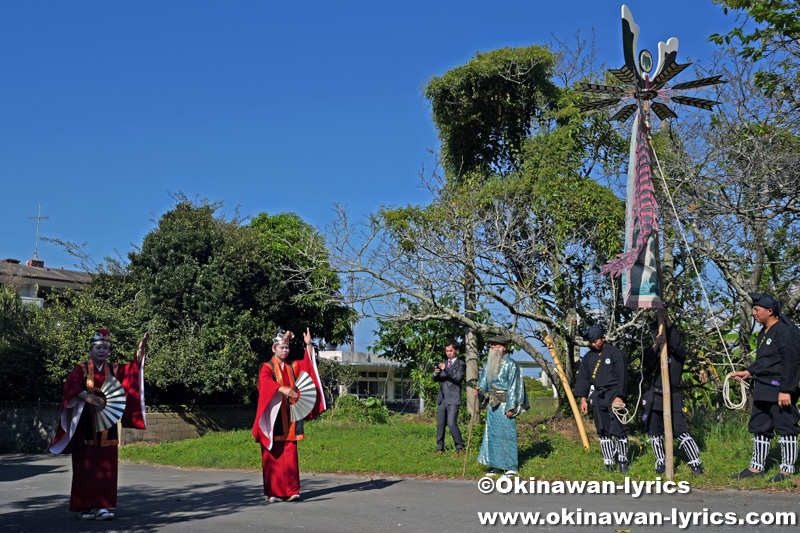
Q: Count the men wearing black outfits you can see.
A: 3